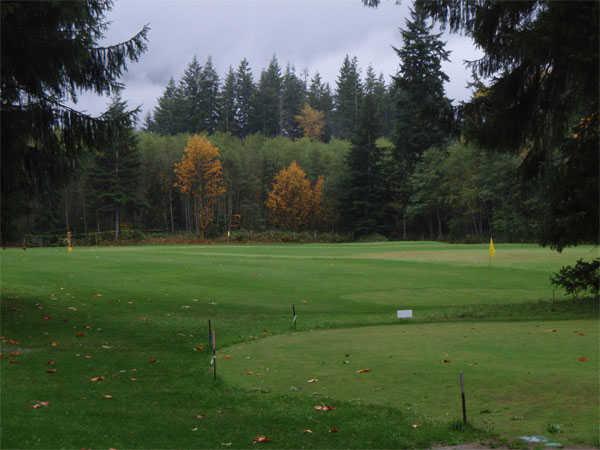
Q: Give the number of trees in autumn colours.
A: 3